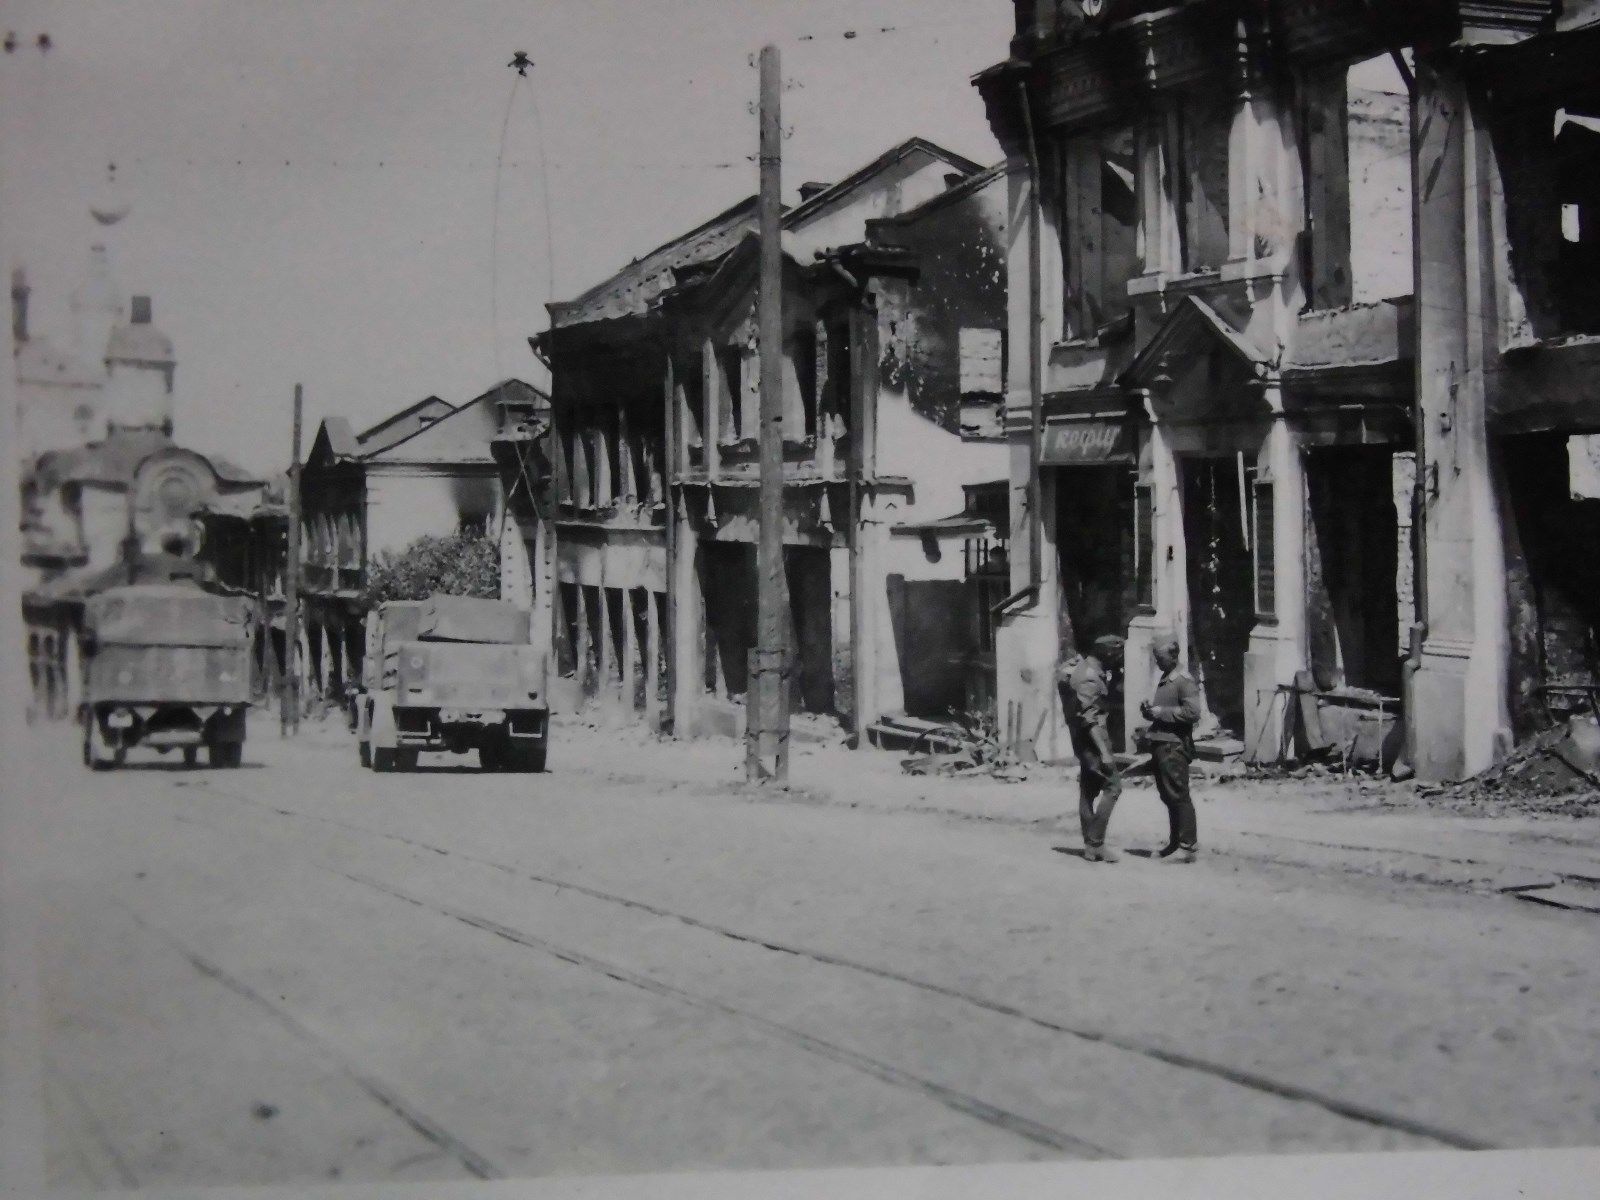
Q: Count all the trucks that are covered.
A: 2